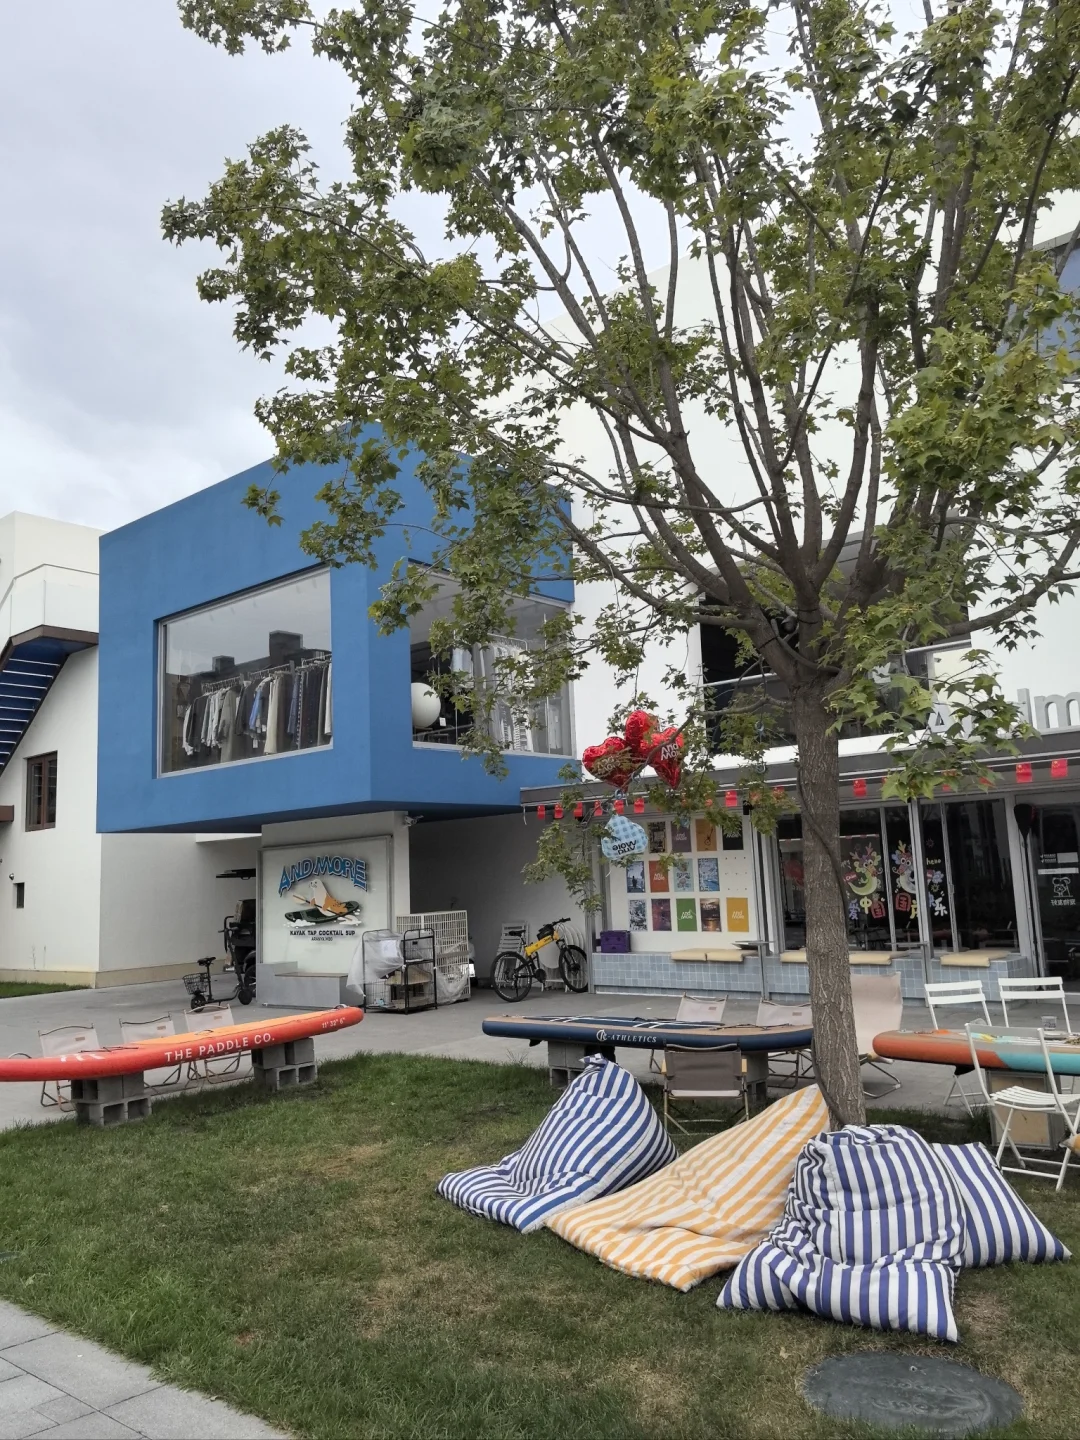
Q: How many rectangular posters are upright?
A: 13